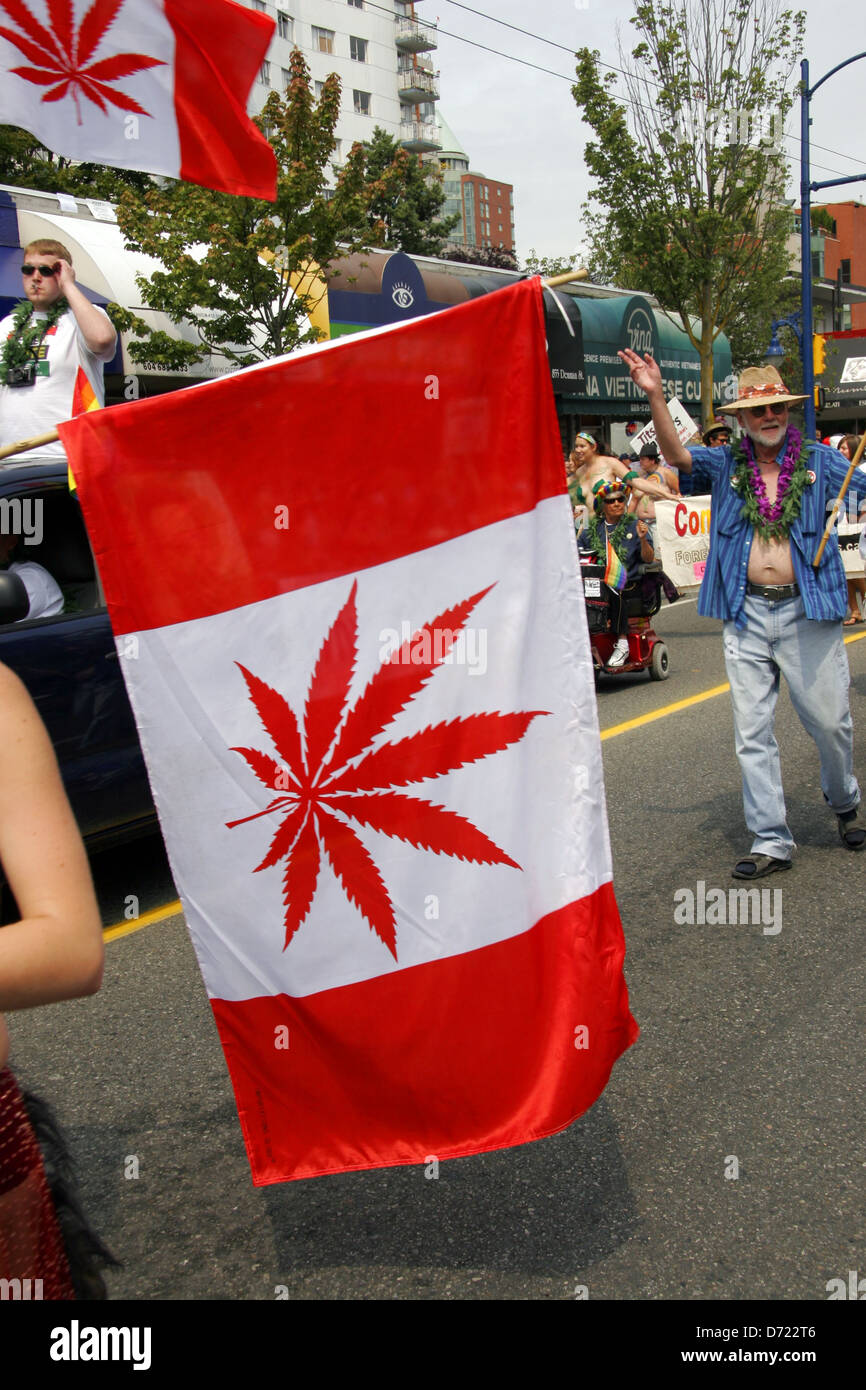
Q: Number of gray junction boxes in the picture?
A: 0